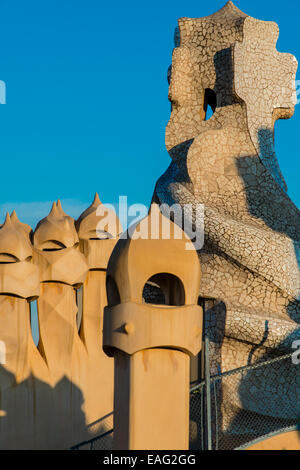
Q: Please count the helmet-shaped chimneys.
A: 4